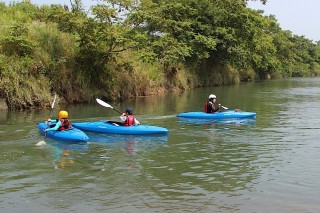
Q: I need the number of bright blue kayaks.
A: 3